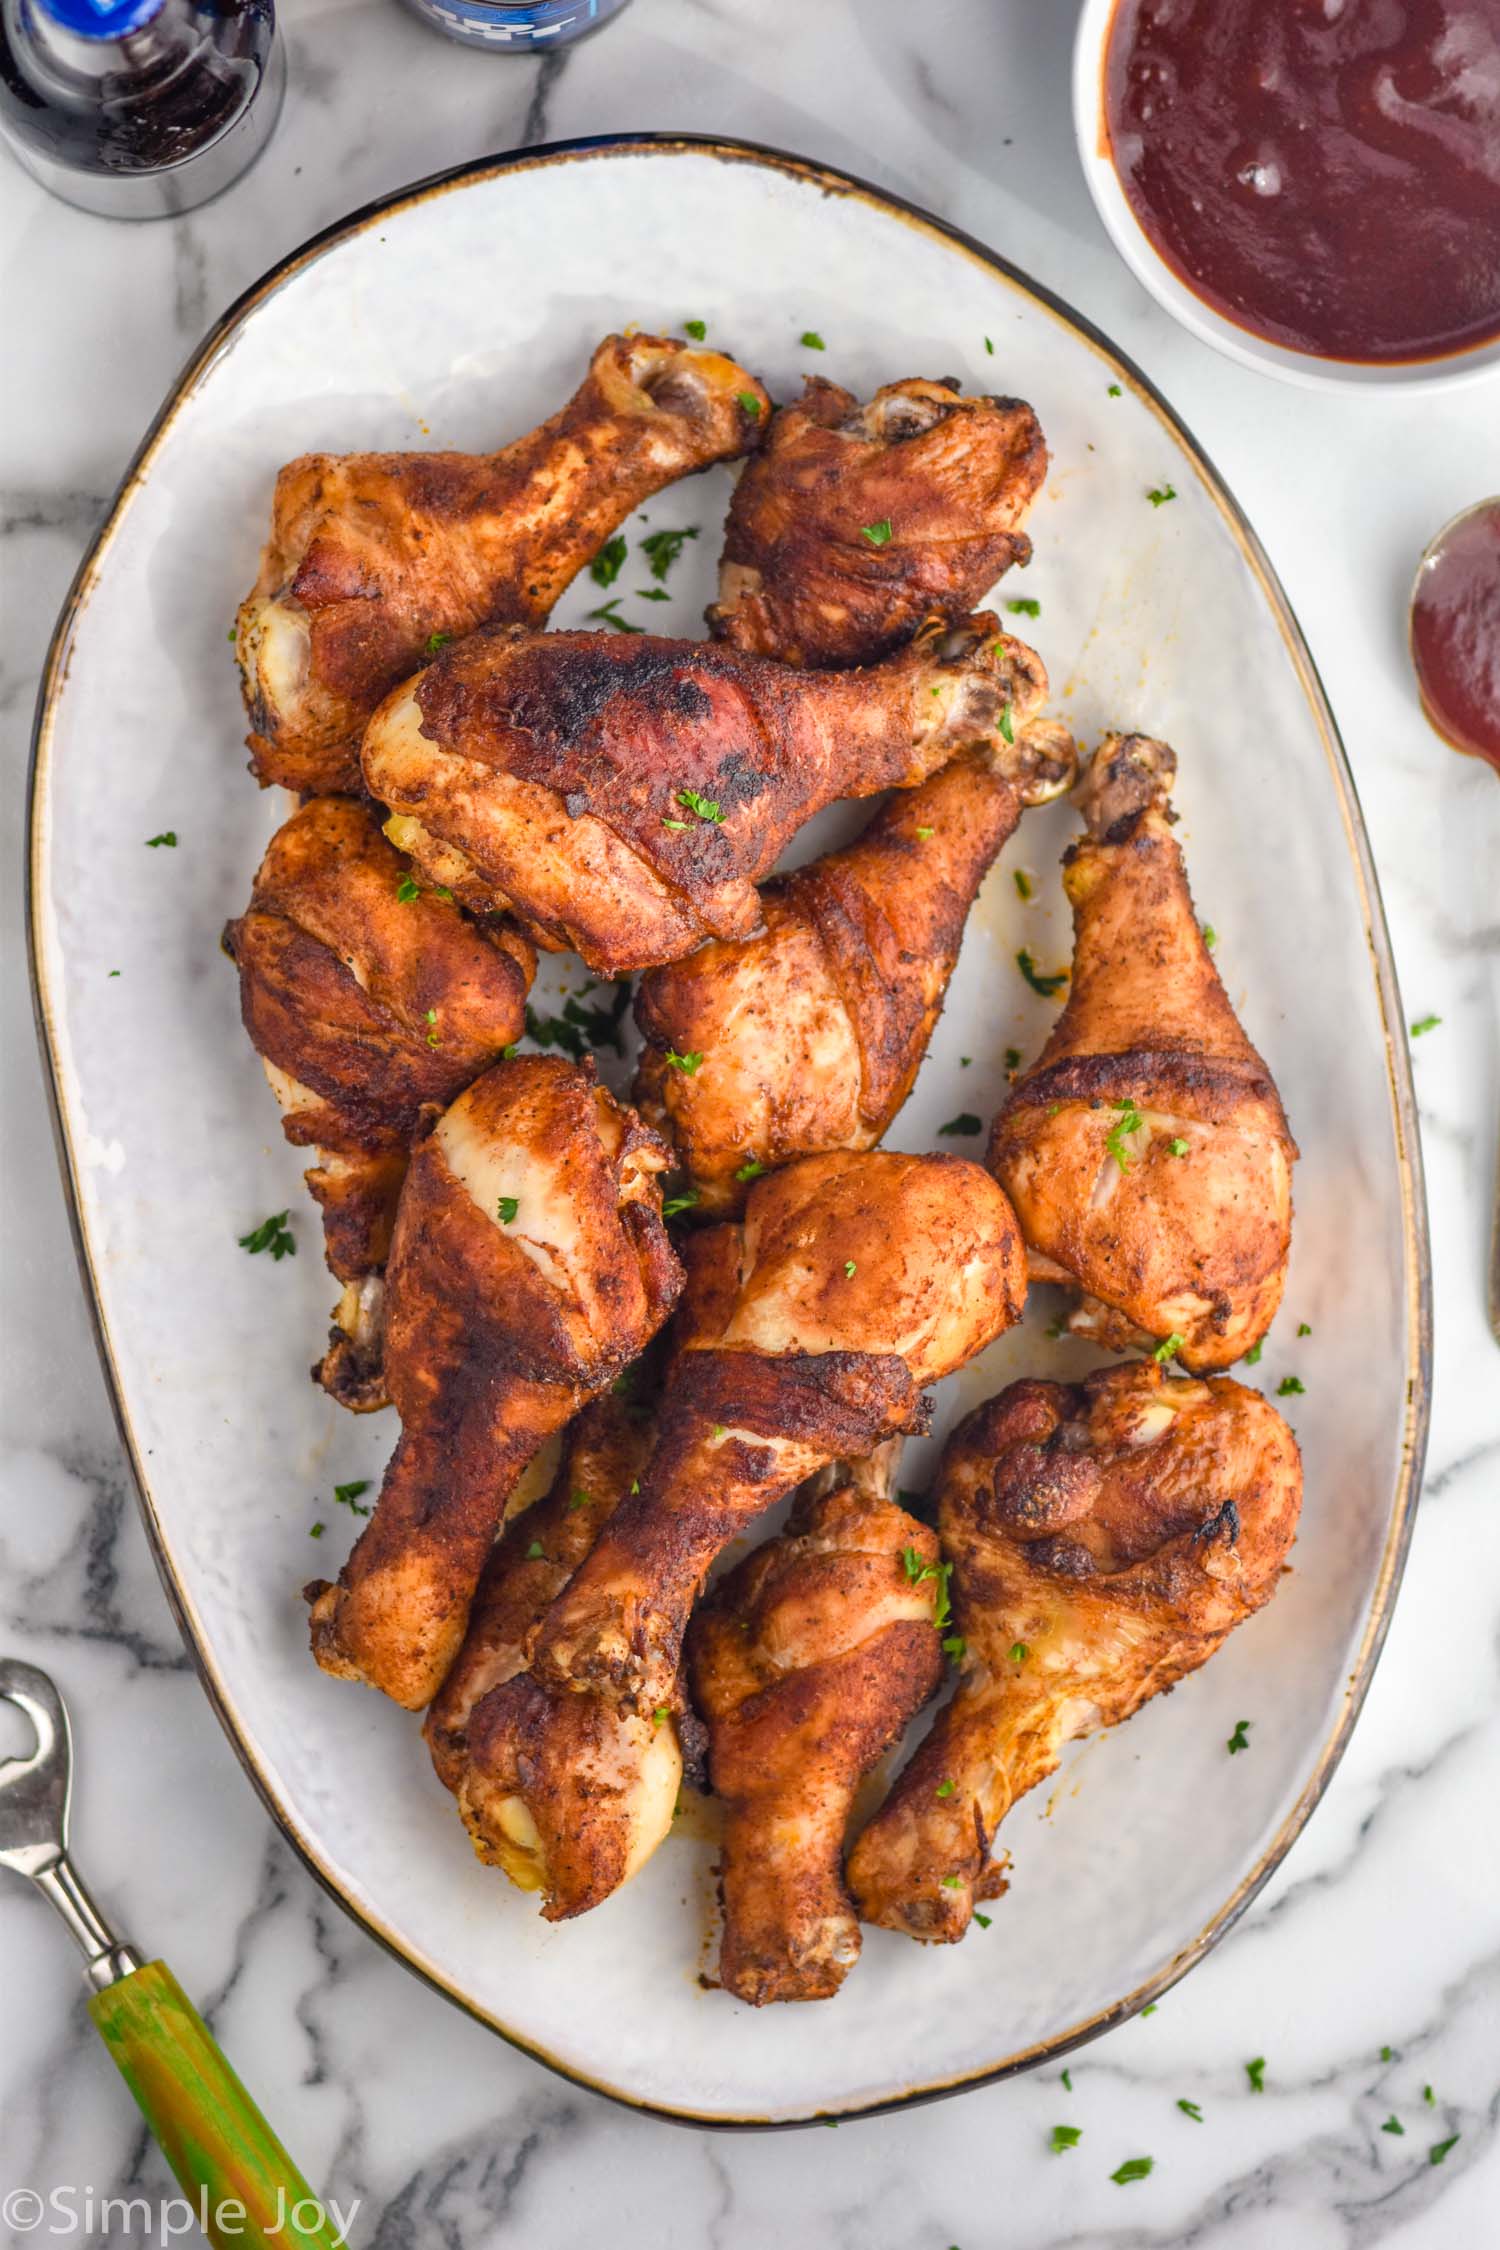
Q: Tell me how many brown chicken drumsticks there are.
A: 11